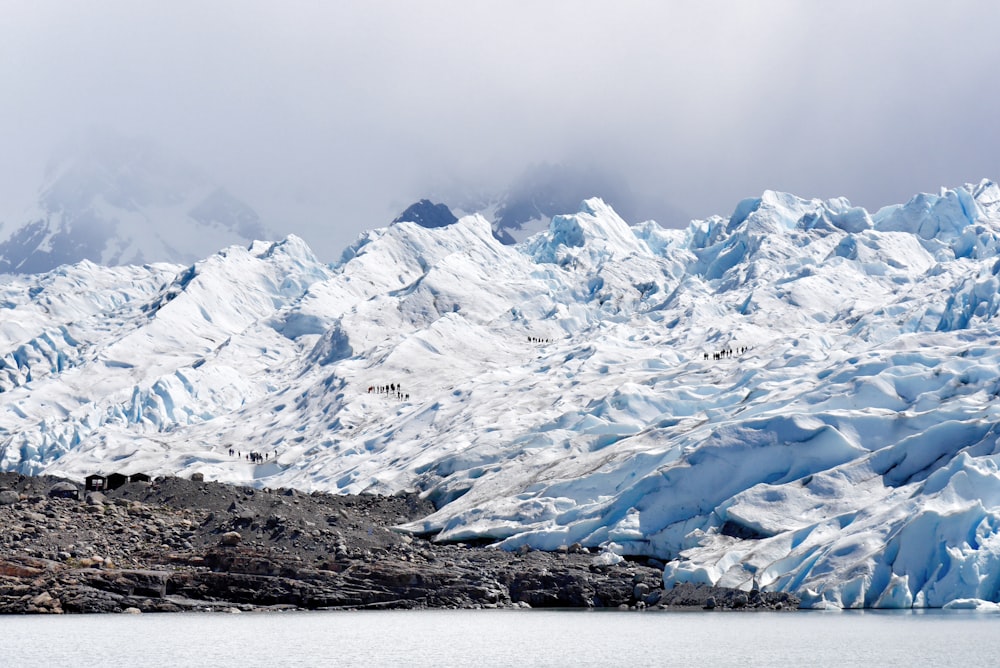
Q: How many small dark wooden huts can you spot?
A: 3